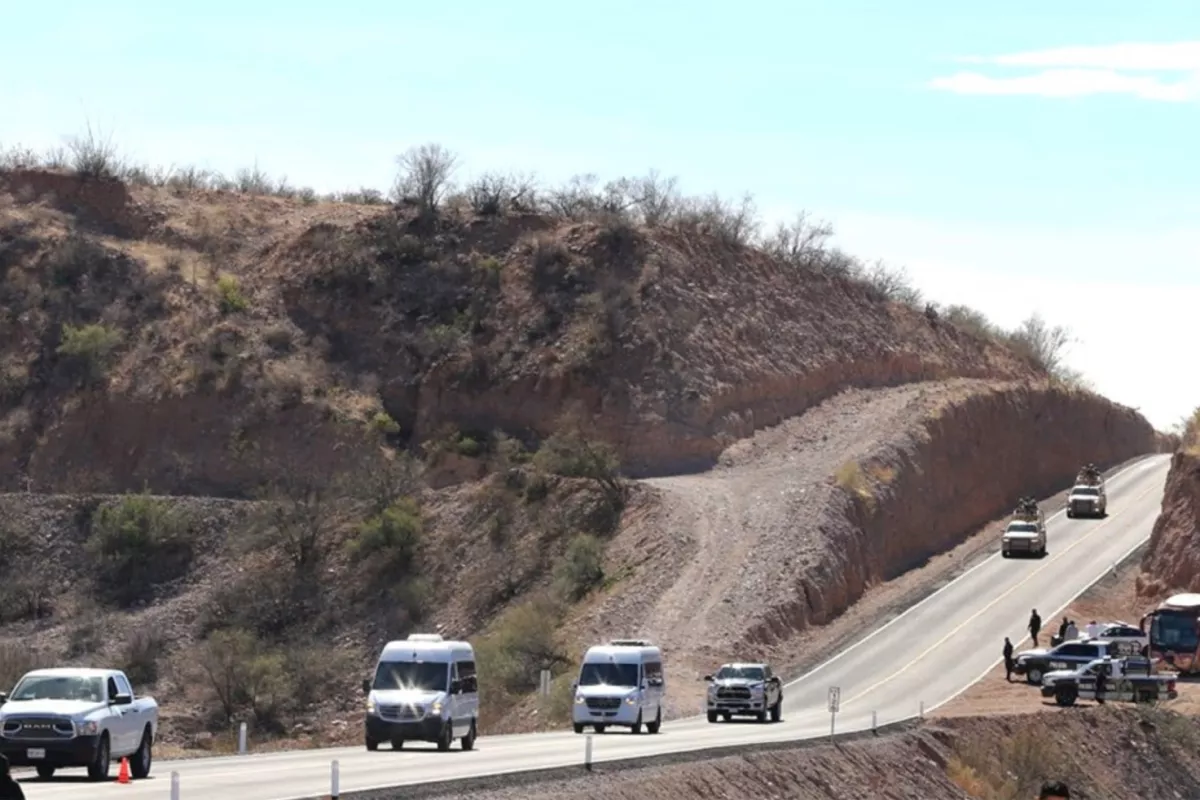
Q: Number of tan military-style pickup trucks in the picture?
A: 2